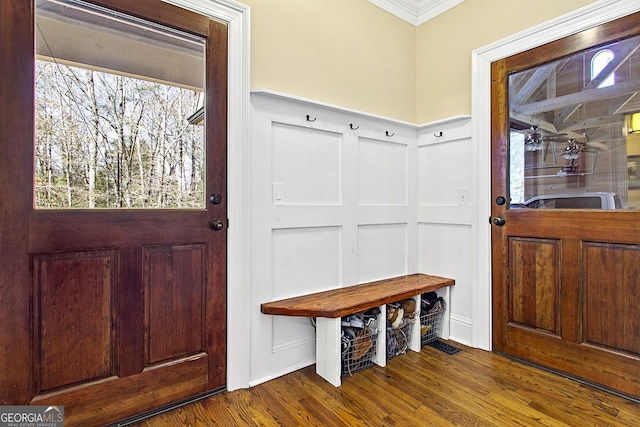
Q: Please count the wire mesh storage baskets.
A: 3